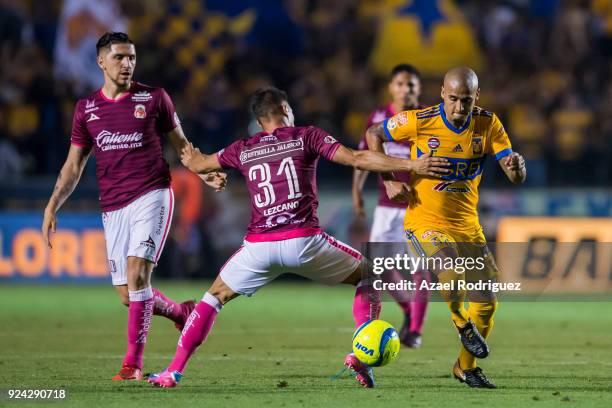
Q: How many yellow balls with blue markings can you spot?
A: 1